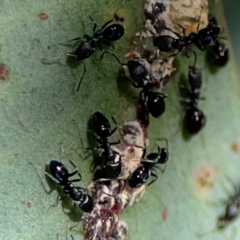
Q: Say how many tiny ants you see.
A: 9